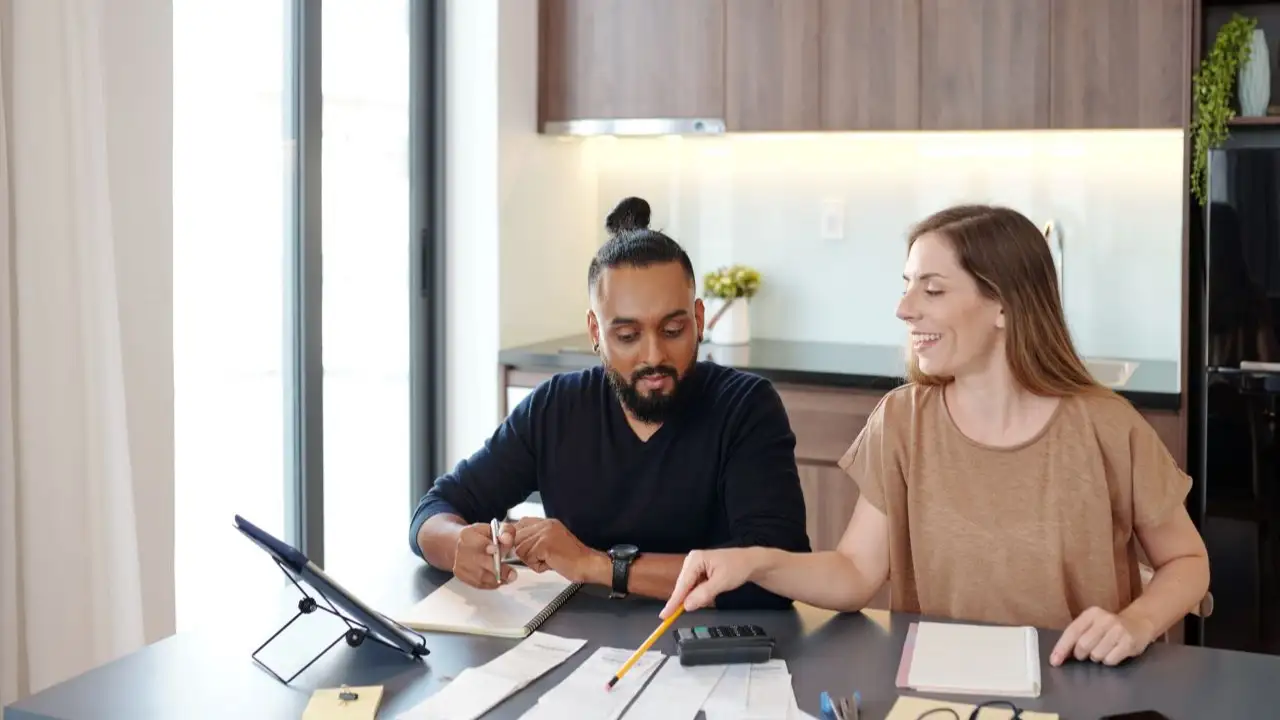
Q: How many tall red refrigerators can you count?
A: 0